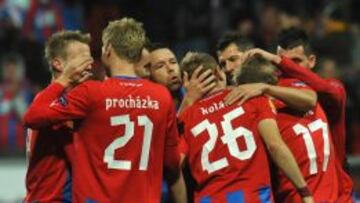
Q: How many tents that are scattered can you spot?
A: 0